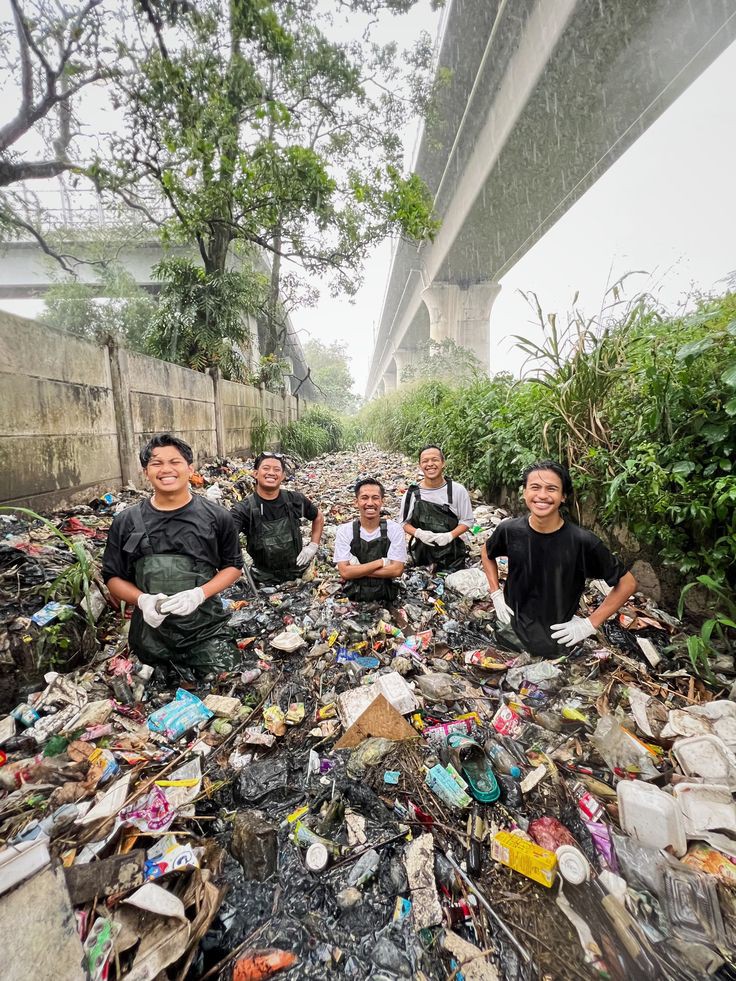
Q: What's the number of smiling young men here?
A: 5